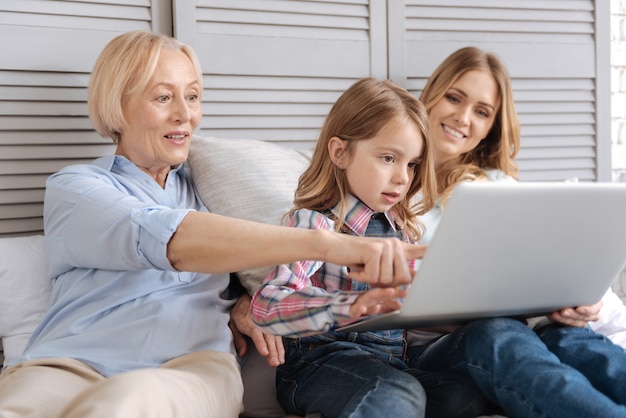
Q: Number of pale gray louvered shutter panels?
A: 3